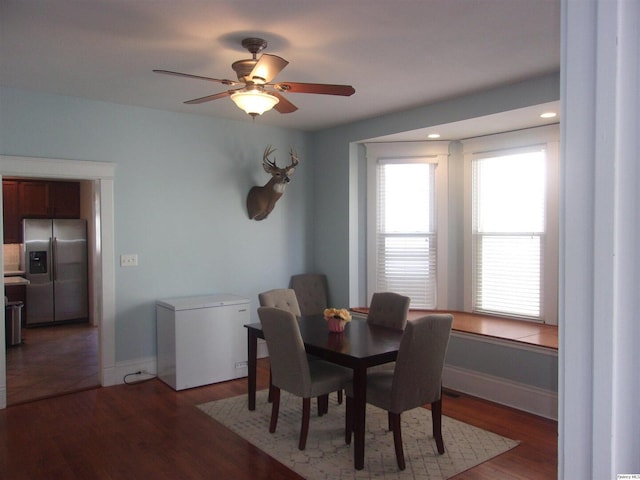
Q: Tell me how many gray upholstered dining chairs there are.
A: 5